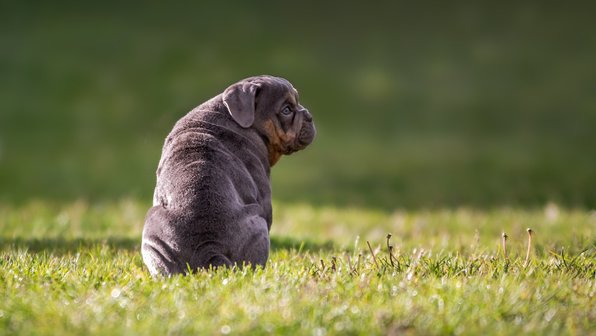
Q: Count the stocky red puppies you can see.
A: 0